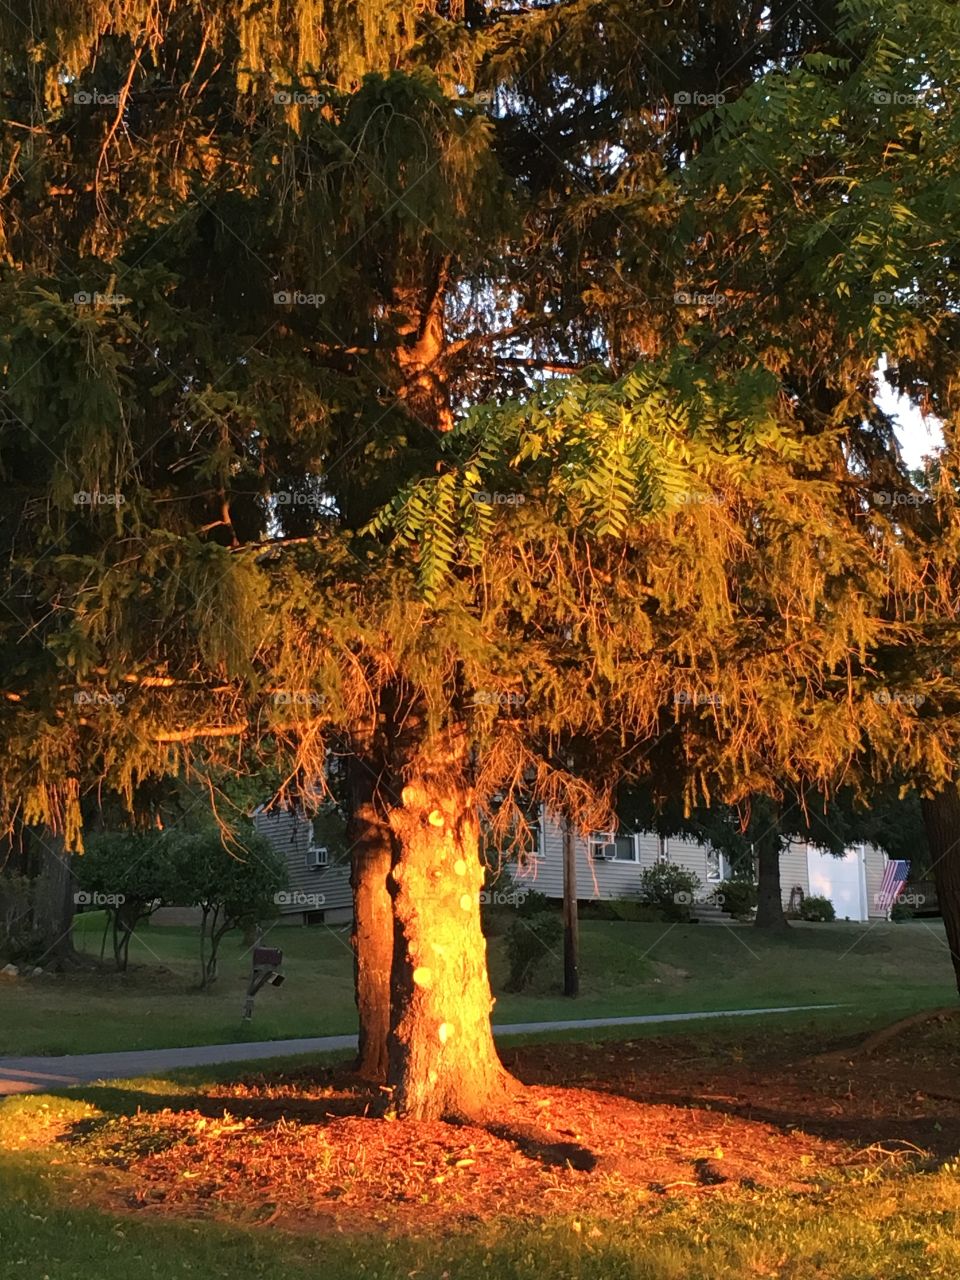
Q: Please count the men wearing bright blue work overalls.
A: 0